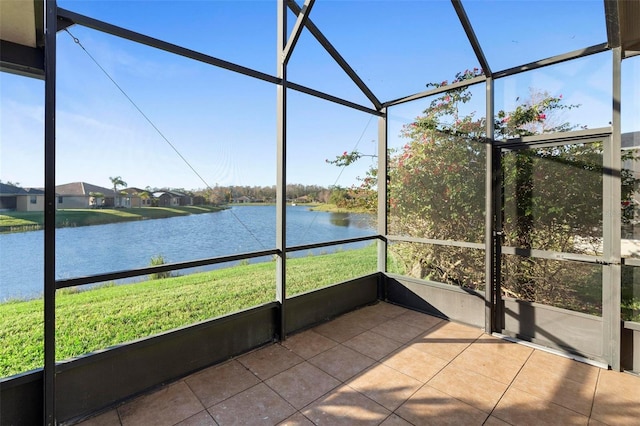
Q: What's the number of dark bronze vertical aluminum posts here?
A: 5